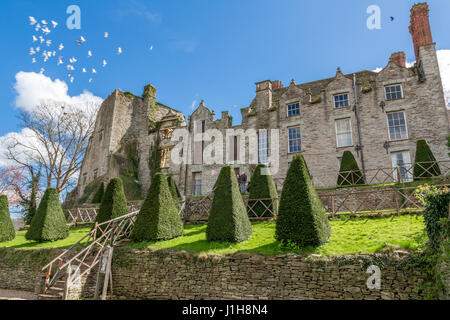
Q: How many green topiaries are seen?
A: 11